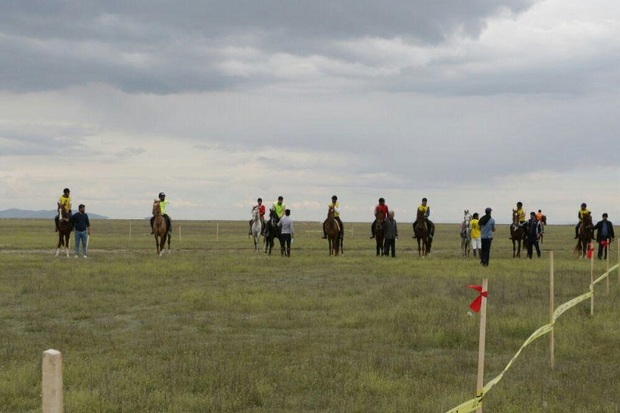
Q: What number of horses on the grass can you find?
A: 11